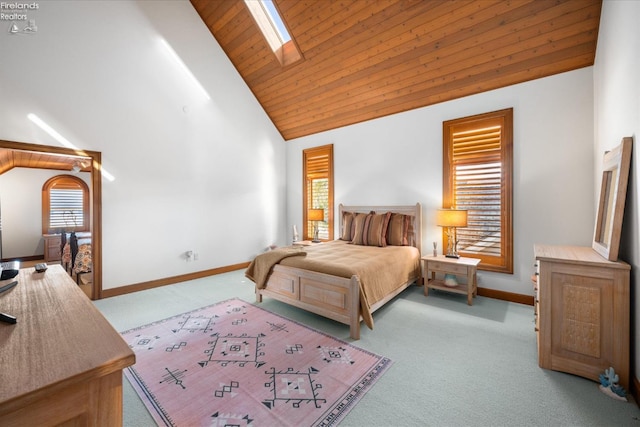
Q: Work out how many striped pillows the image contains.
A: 3